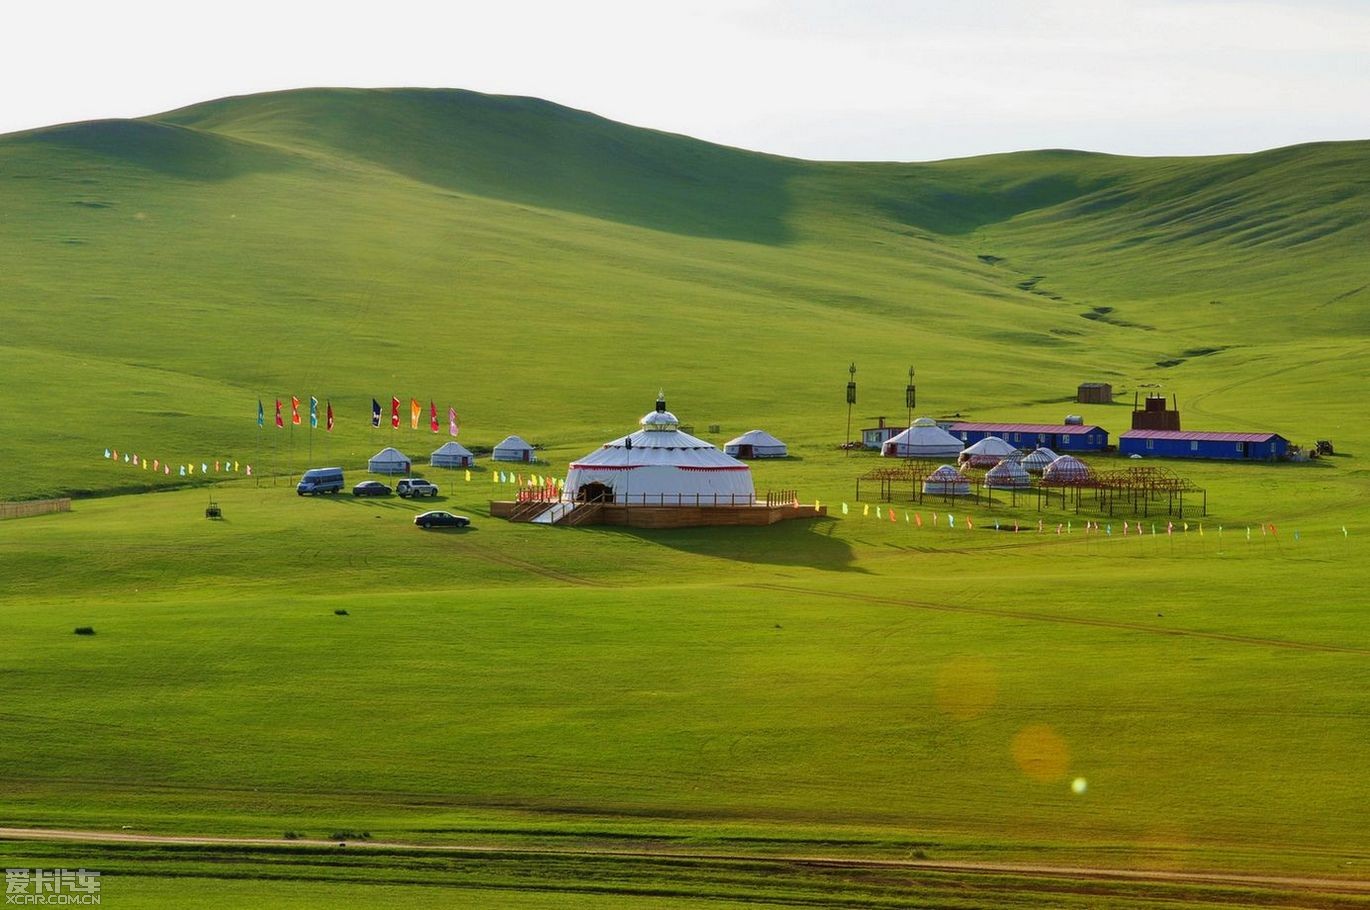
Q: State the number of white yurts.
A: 11